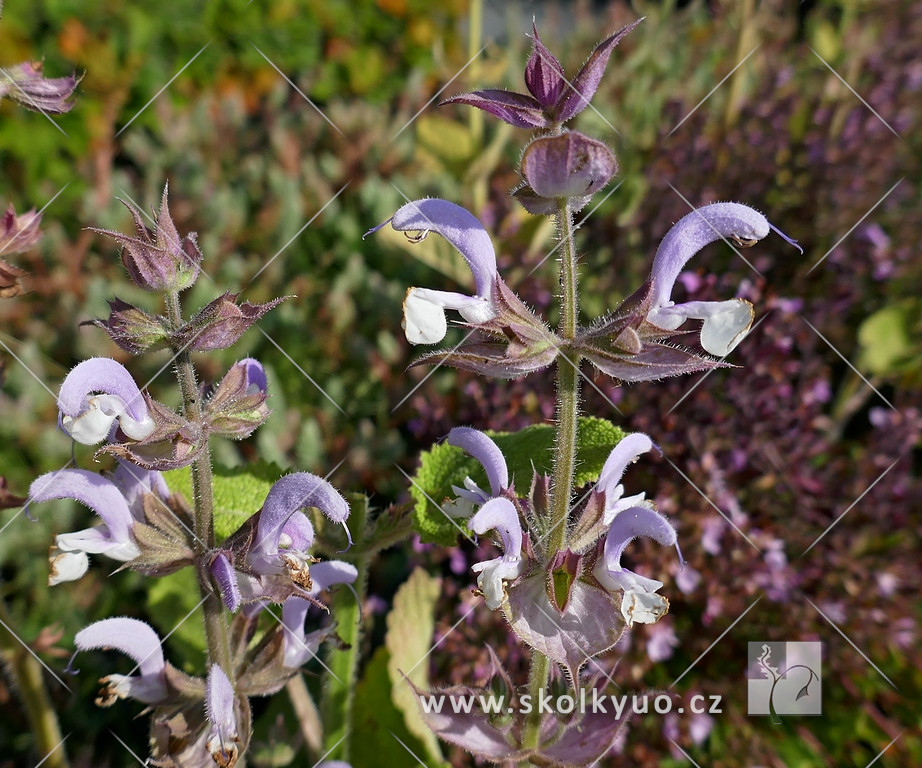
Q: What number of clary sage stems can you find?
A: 2